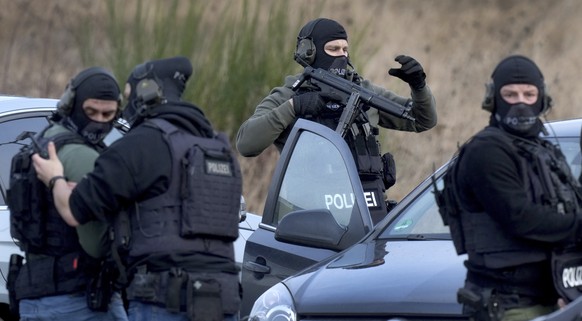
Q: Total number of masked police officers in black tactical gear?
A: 4